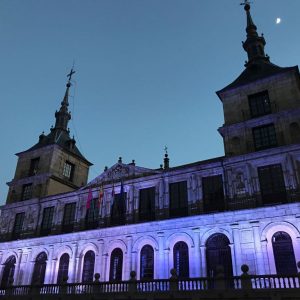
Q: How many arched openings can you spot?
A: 9